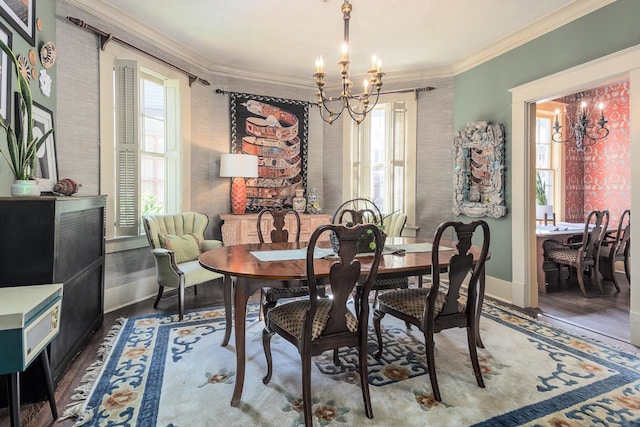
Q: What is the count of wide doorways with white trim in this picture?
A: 1